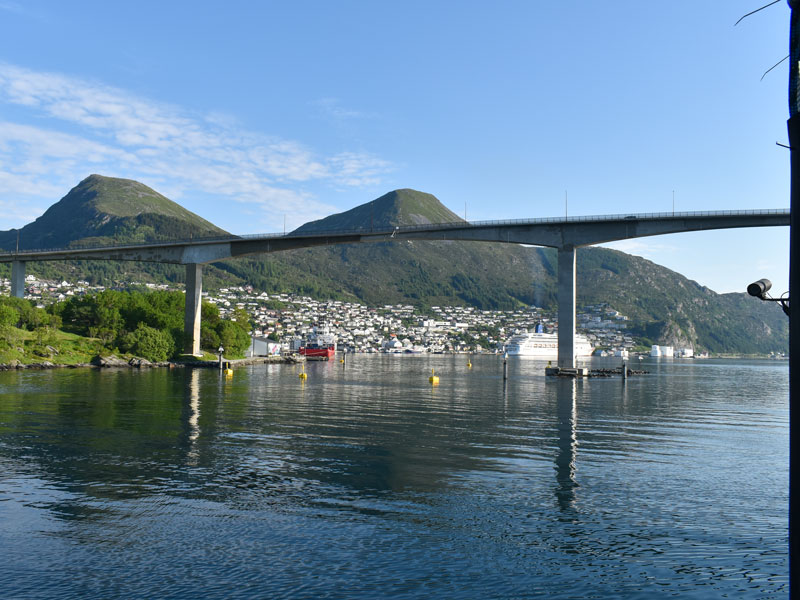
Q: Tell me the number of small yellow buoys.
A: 5